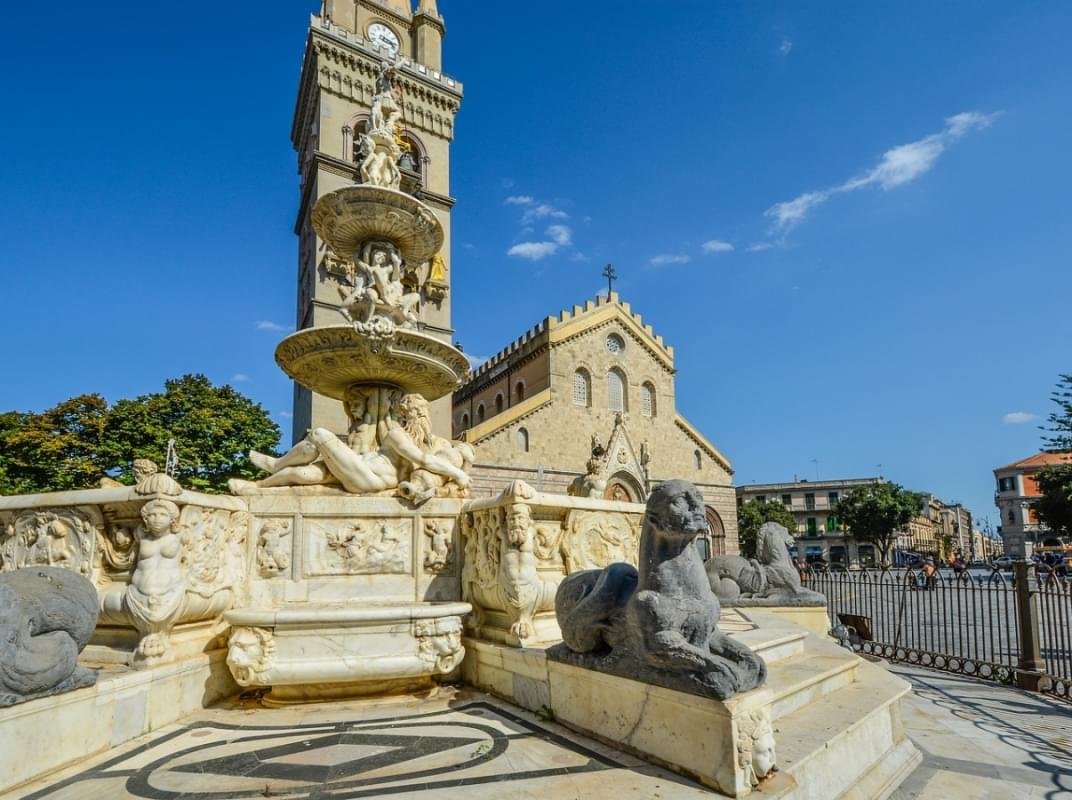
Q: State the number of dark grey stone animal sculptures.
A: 3